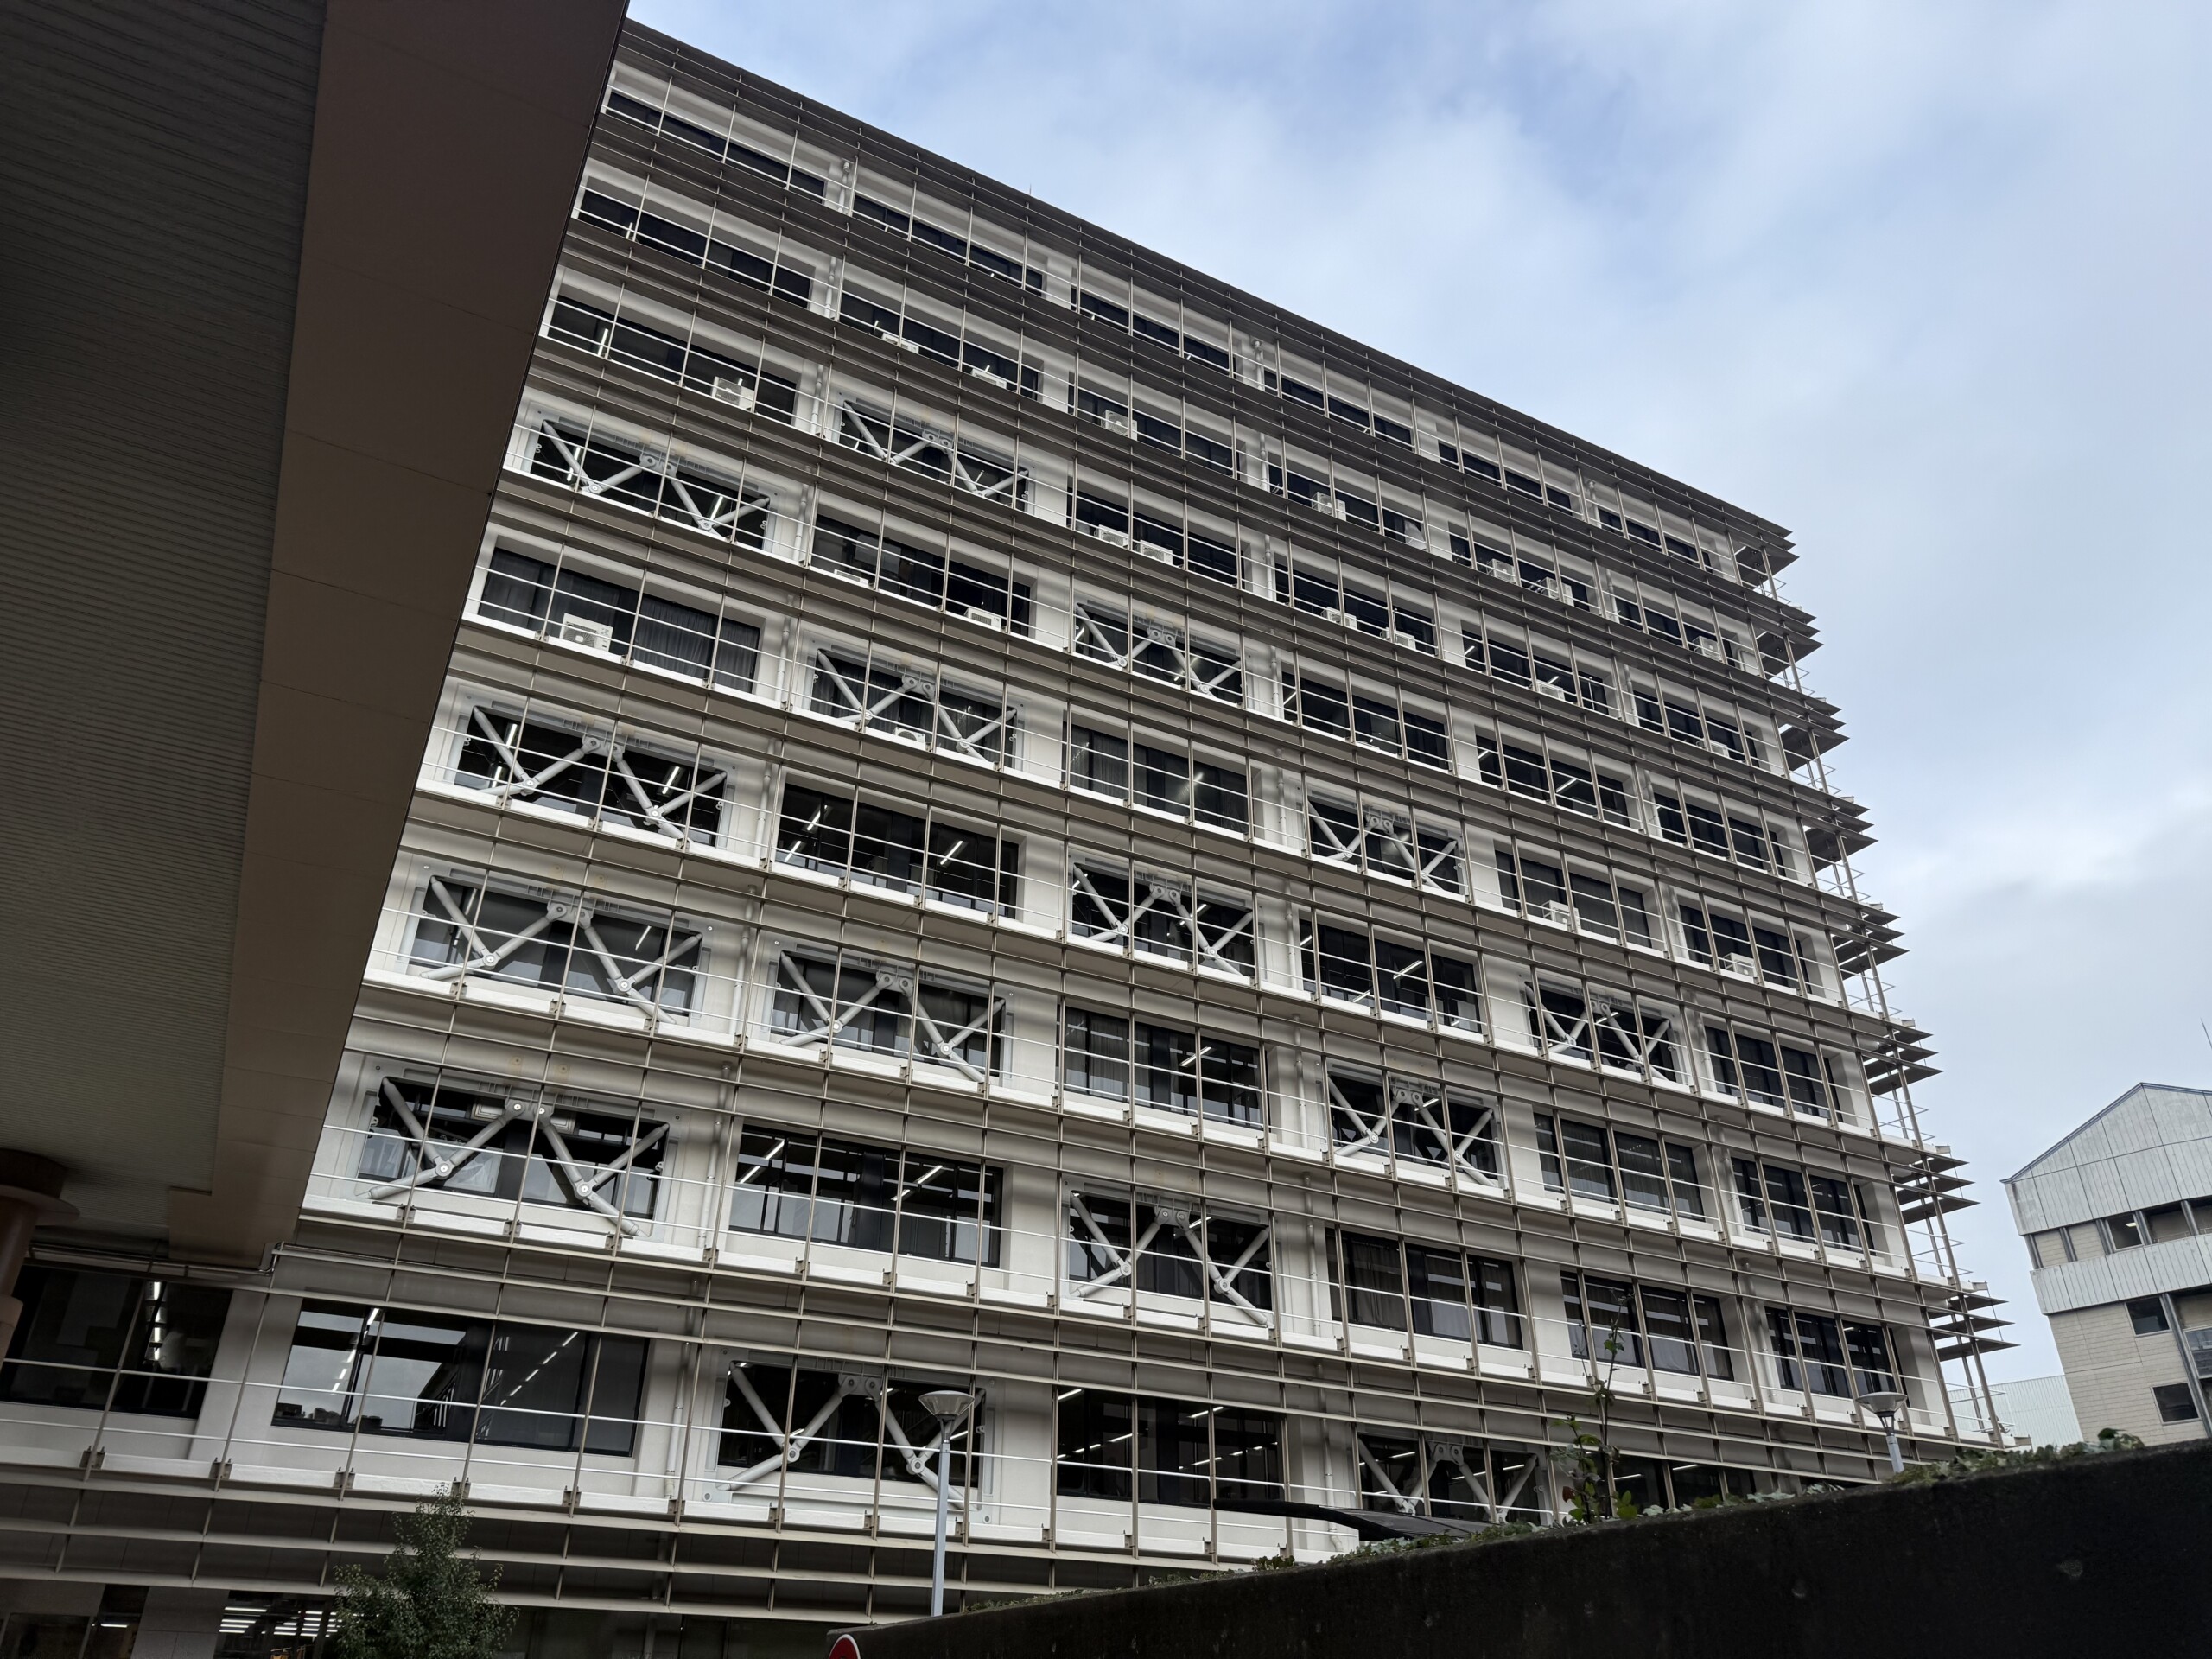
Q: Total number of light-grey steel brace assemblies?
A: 15